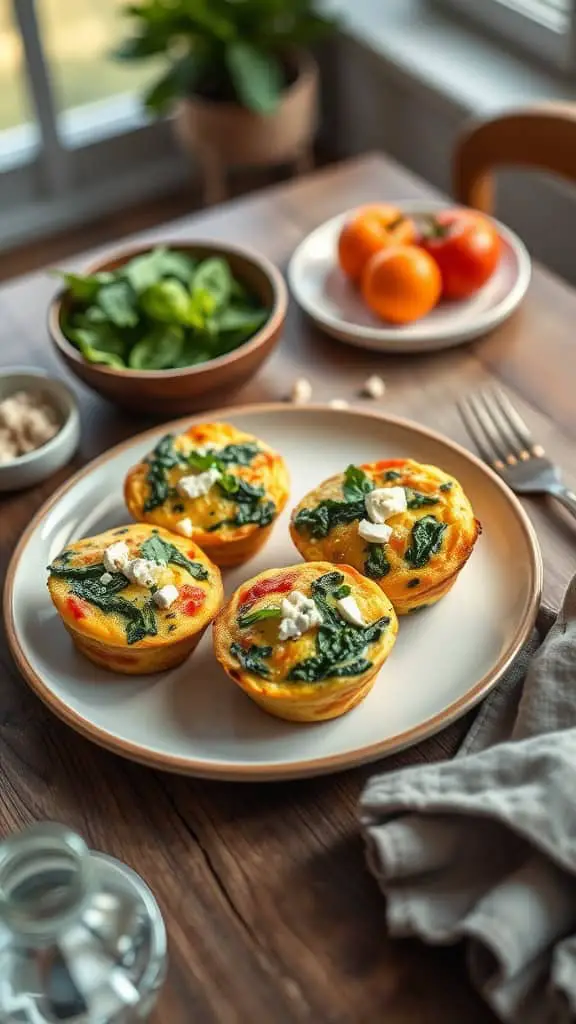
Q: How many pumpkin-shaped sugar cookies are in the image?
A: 0